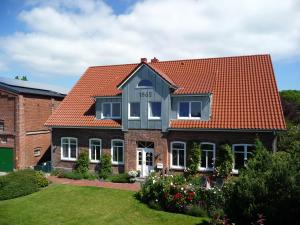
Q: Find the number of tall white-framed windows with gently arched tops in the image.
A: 6